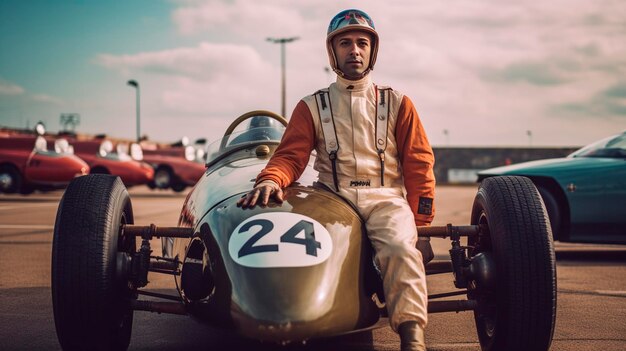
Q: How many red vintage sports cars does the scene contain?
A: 3